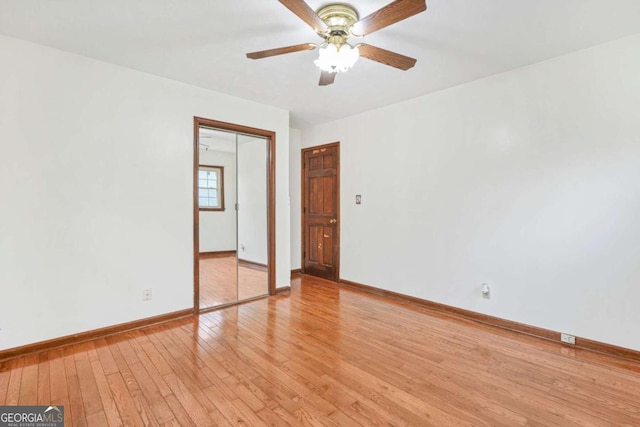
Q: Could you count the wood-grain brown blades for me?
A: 5